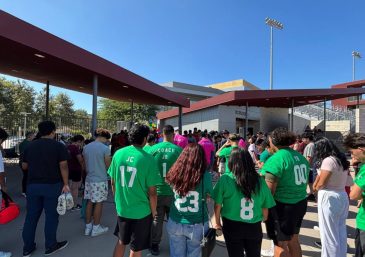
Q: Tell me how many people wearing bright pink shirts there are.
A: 3